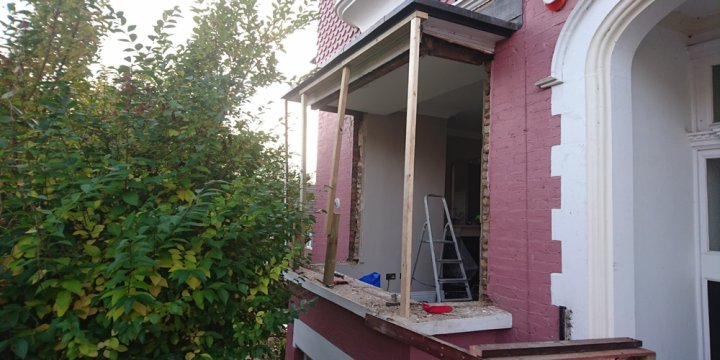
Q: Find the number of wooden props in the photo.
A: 4